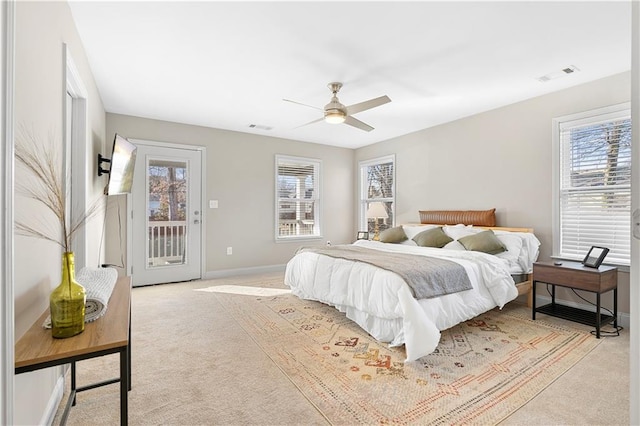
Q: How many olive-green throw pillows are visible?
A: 3